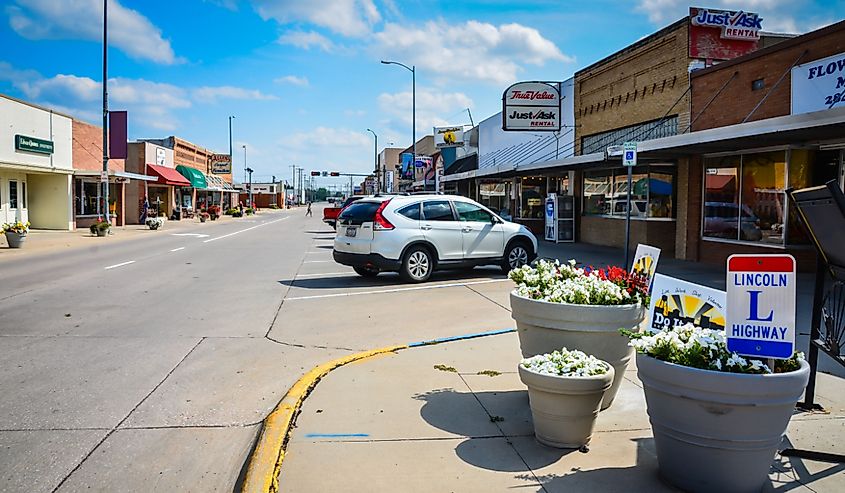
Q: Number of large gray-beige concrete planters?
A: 3